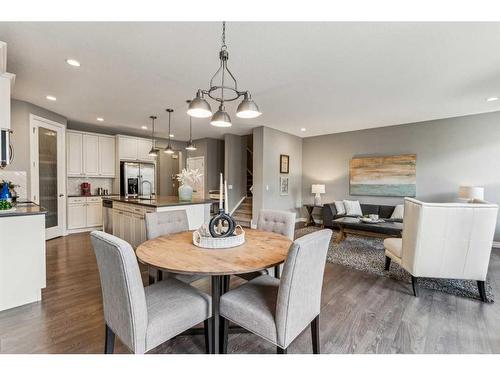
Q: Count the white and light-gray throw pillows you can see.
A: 3